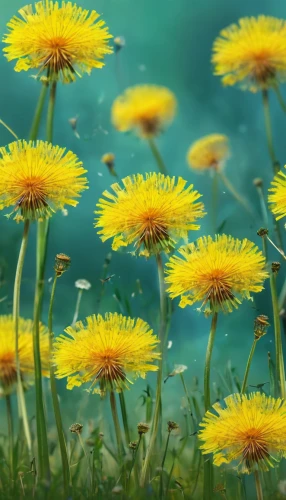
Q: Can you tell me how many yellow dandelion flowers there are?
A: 11